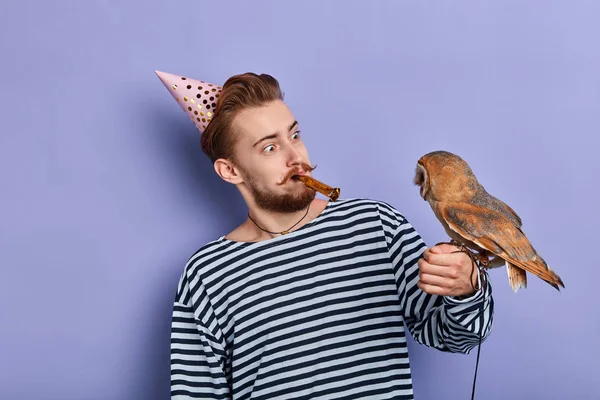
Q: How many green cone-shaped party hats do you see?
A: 0